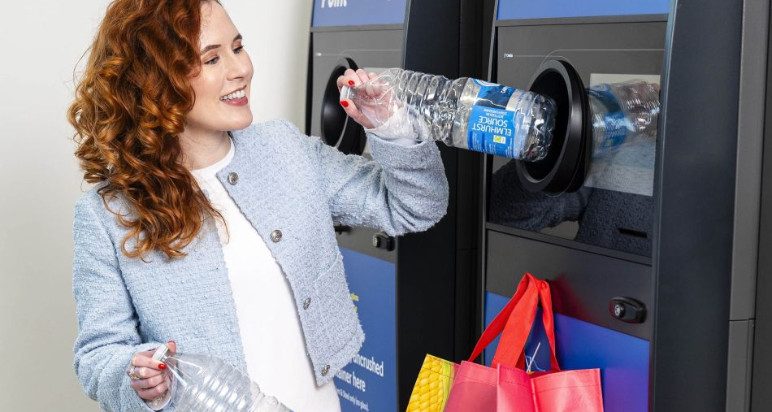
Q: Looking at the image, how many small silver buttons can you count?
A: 4